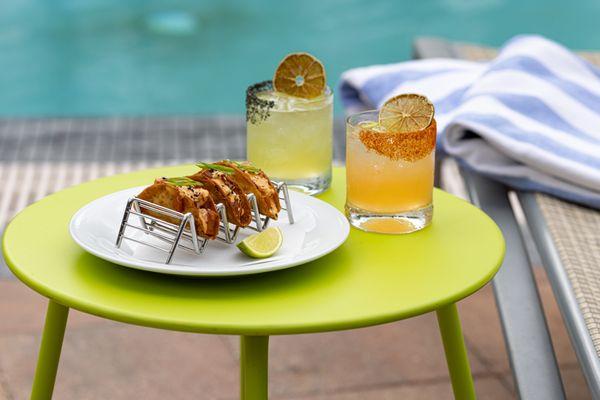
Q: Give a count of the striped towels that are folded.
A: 1